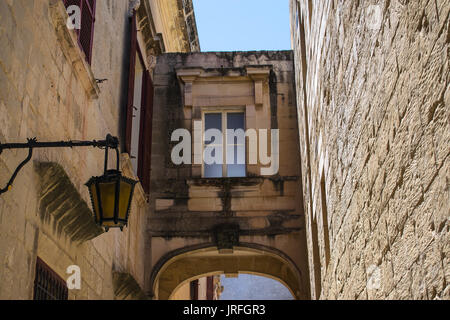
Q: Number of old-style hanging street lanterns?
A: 1